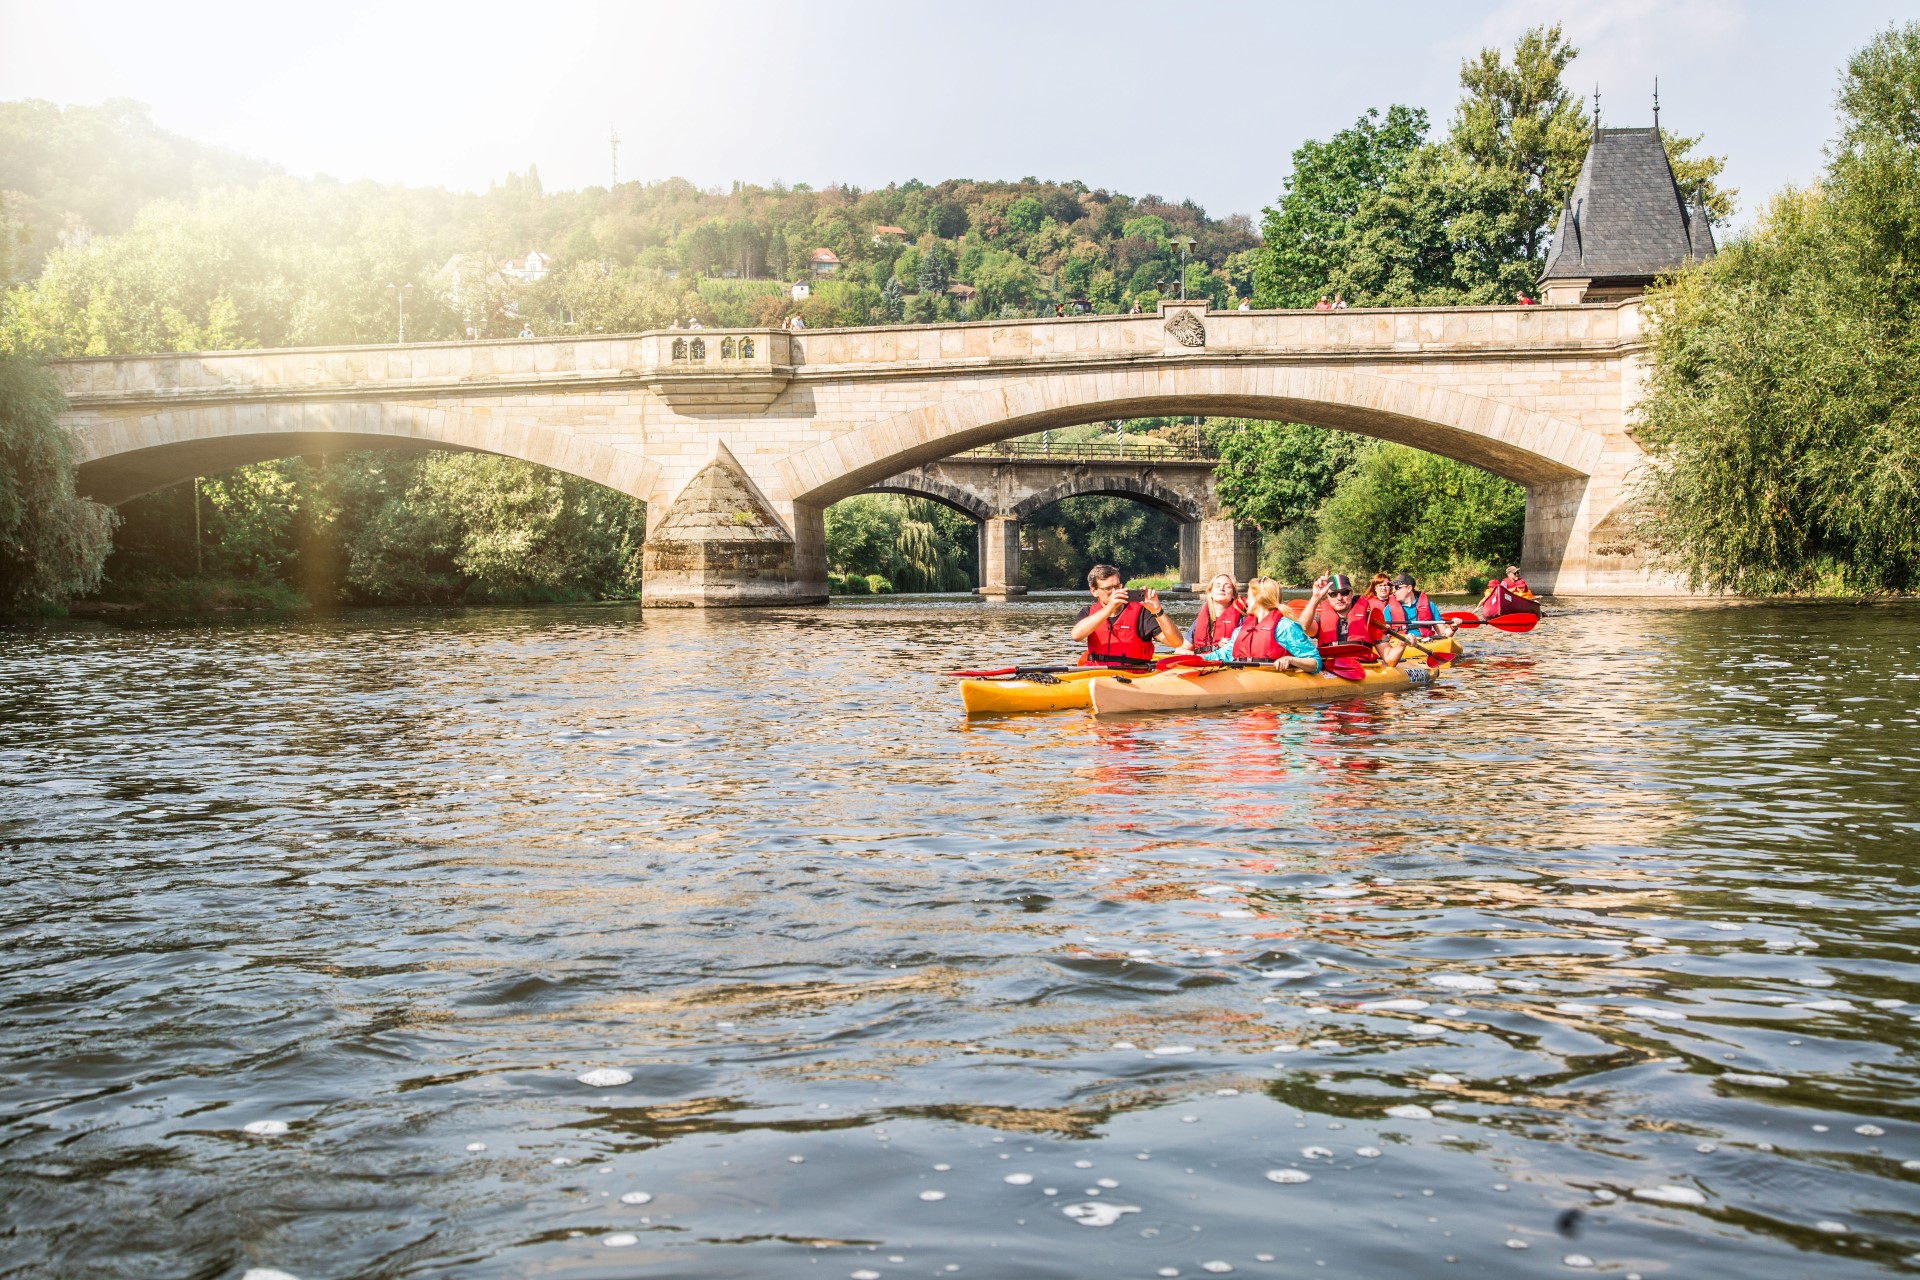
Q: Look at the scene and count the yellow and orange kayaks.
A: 3